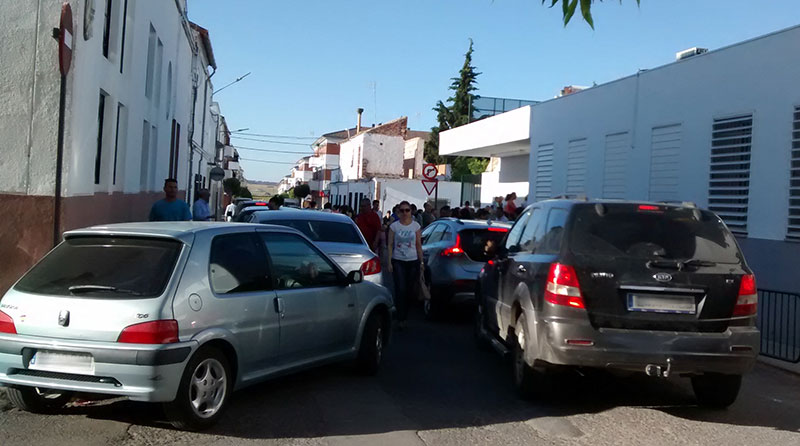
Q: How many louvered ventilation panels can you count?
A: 6